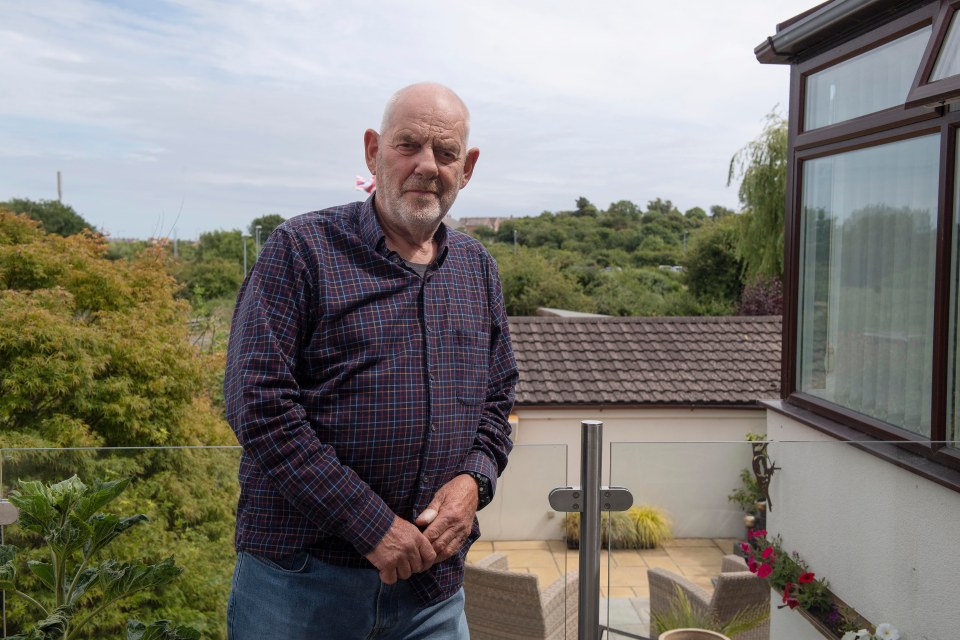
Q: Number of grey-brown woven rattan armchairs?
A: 2